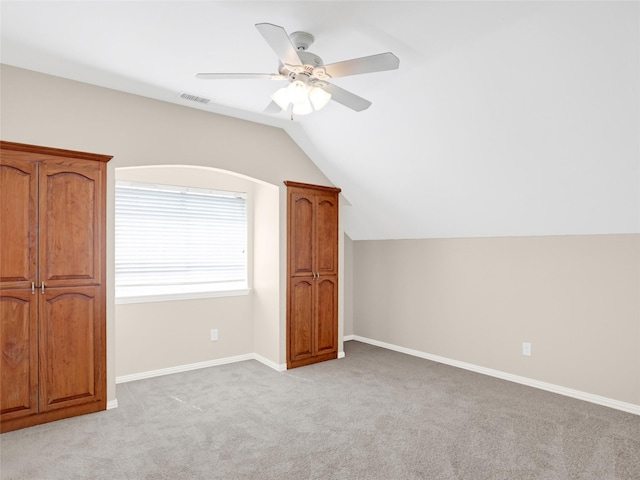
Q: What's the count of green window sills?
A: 0